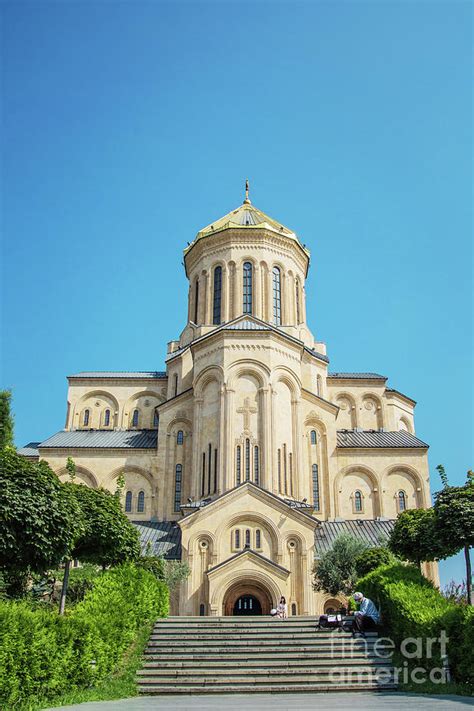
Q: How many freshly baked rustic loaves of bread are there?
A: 0